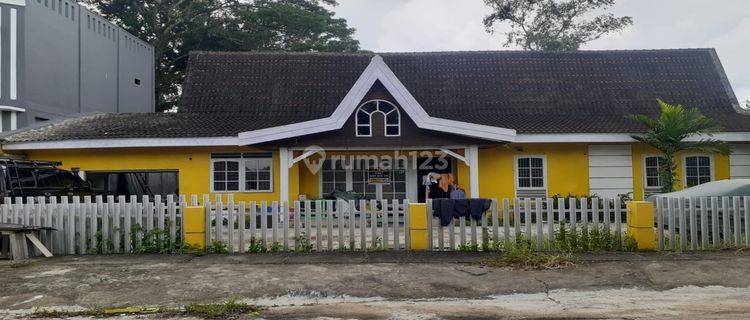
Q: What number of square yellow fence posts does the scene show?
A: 3